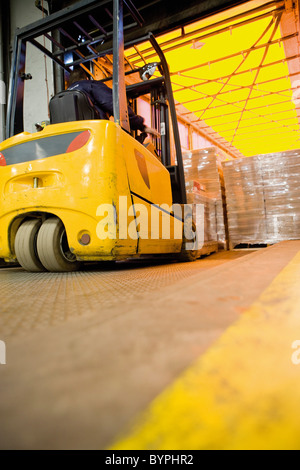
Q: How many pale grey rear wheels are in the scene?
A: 2